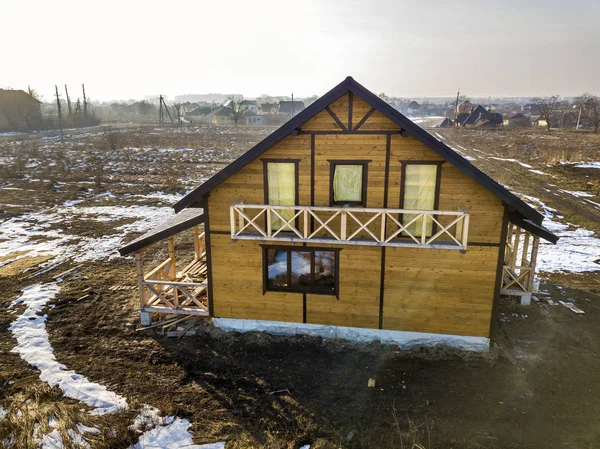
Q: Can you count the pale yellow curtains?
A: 3